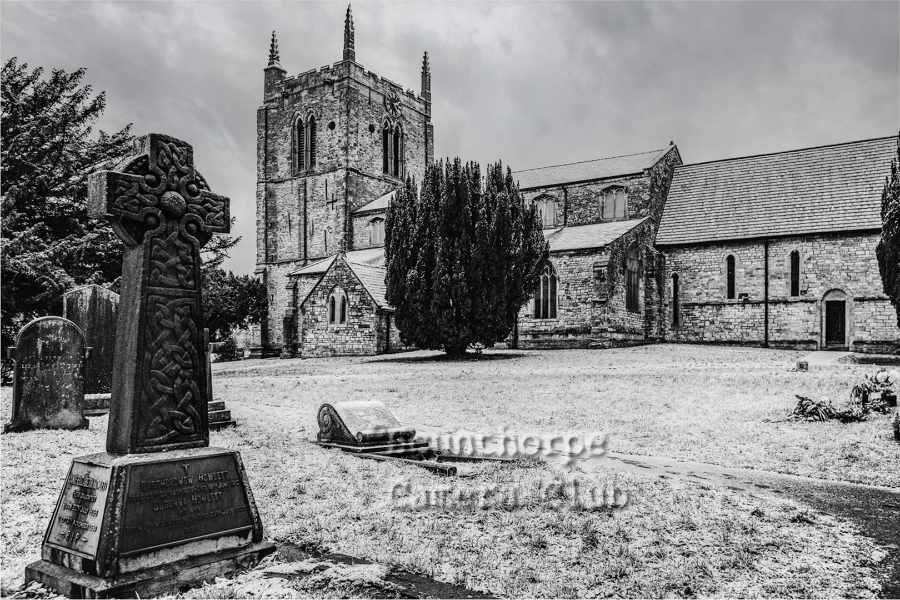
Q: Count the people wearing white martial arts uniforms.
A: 0